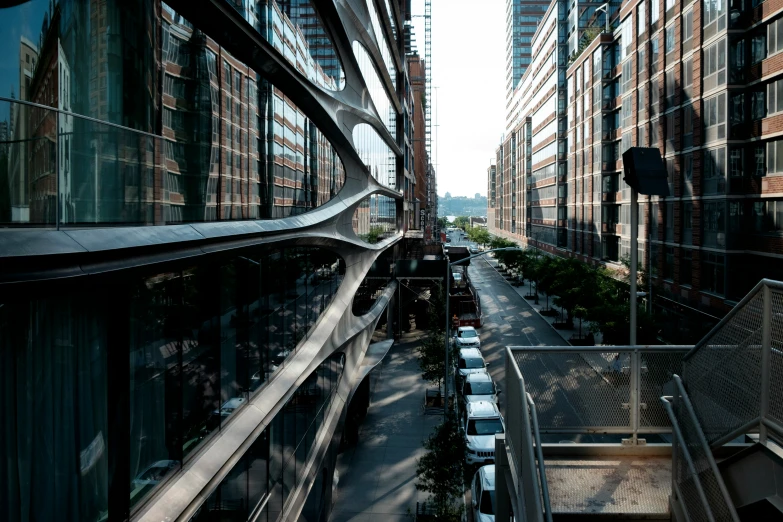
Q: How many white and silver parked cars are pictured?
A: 5